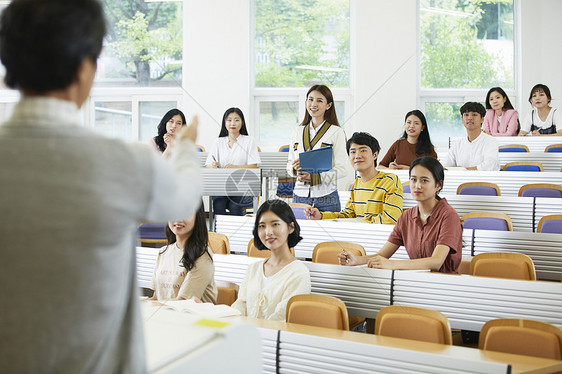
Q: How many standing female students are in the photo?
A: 1